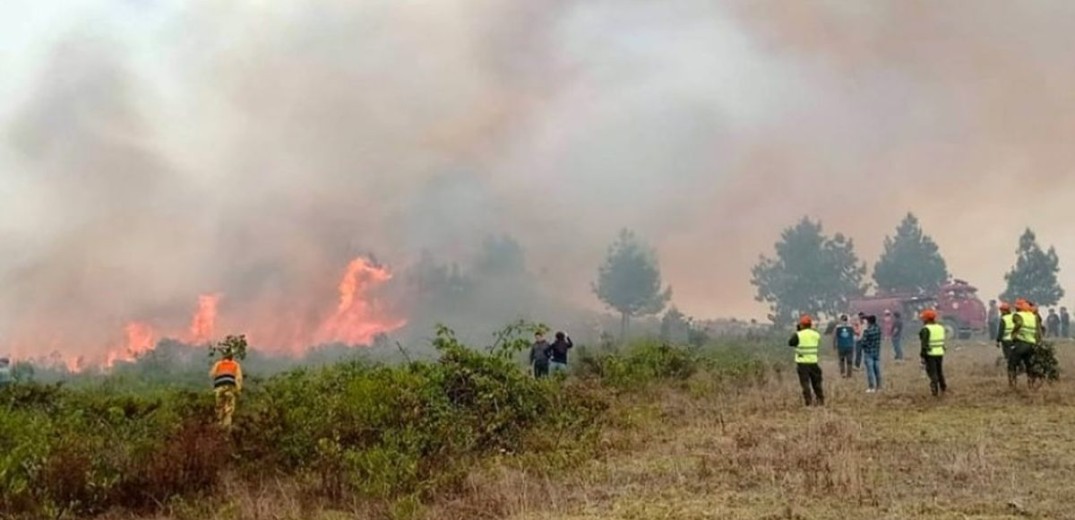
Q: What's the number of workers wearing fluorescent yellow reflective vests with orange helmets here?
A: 4